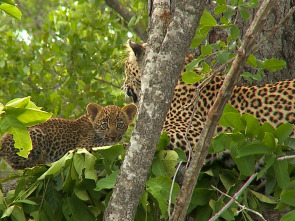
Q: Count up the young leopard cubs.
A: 1